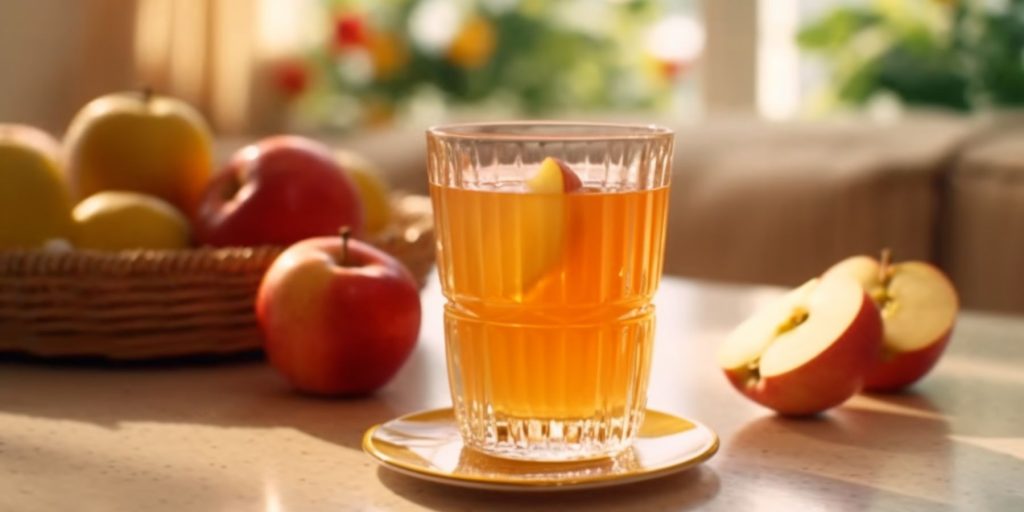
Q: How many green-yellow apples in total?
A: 4